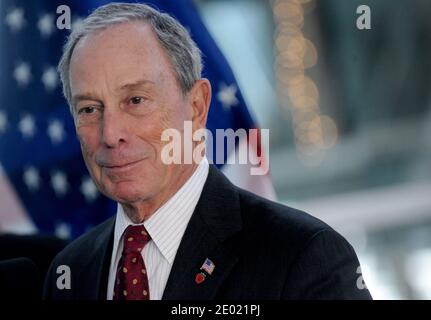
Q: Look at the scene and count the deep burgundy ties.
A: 1